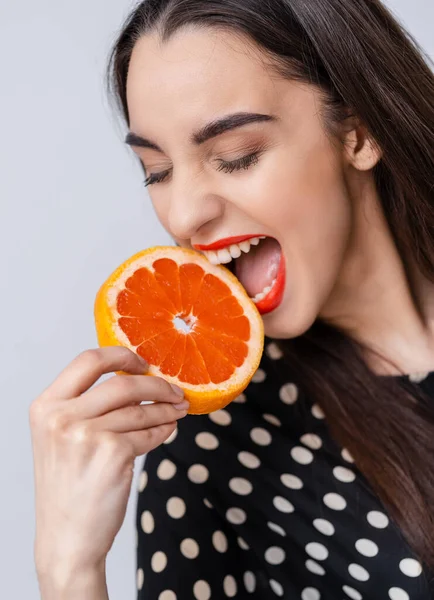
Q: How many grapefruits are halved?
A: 1